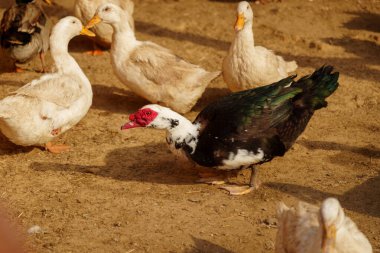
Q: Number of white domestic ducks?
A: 5